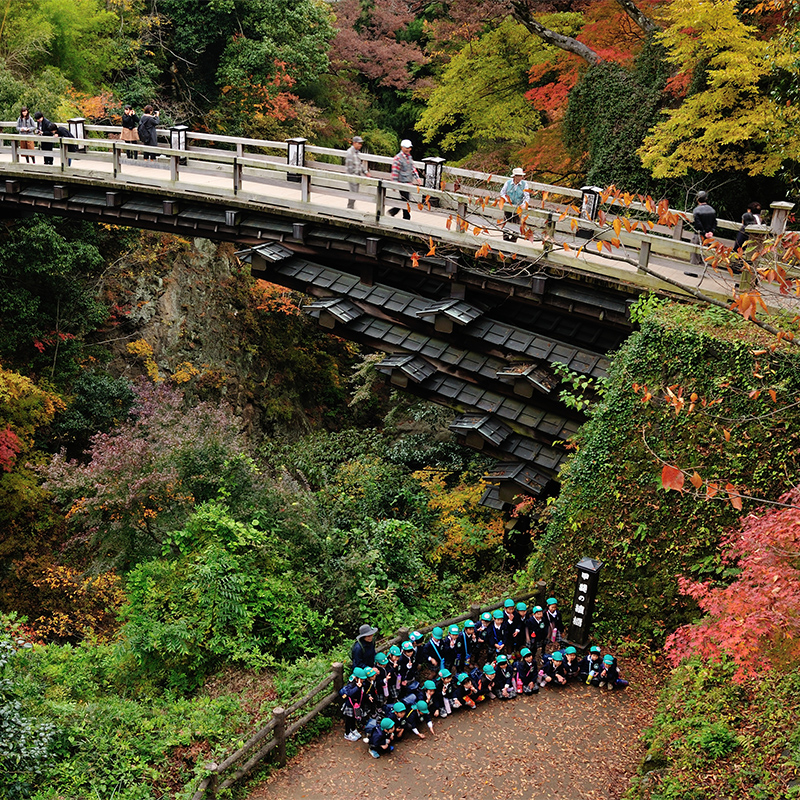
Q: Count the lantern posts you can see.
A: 5